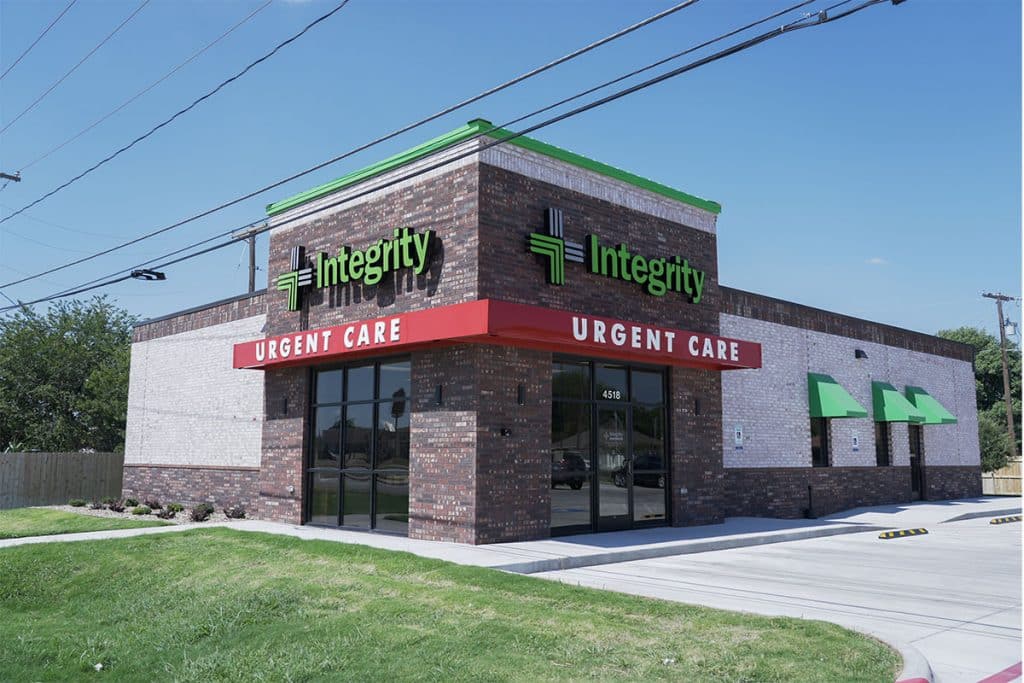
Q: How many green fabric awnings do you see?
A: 3